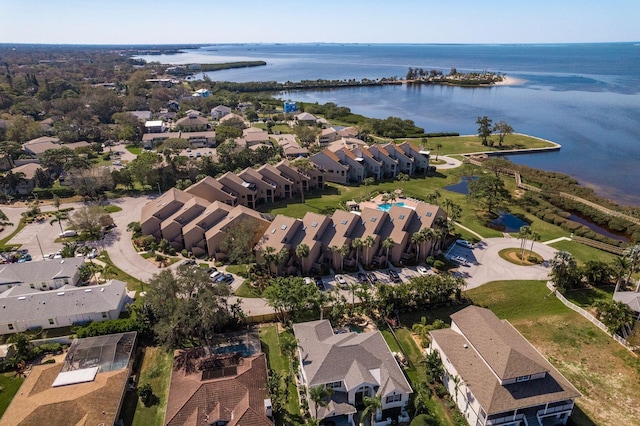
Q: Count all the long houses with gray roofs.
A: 2